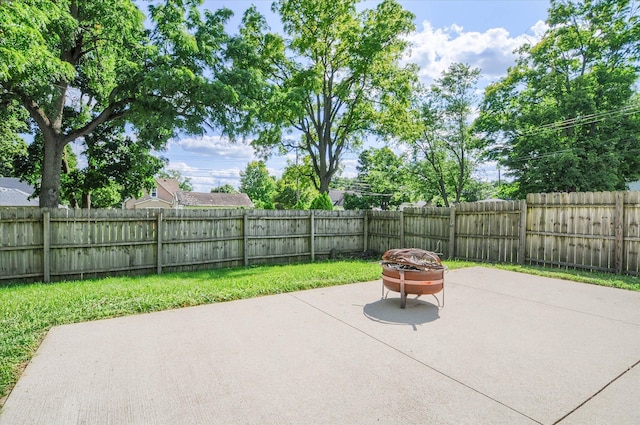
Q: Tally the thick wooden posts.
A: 9